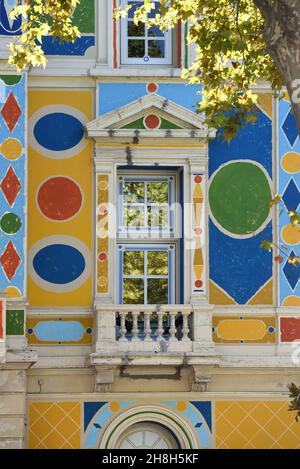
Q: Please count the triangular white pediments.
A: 1